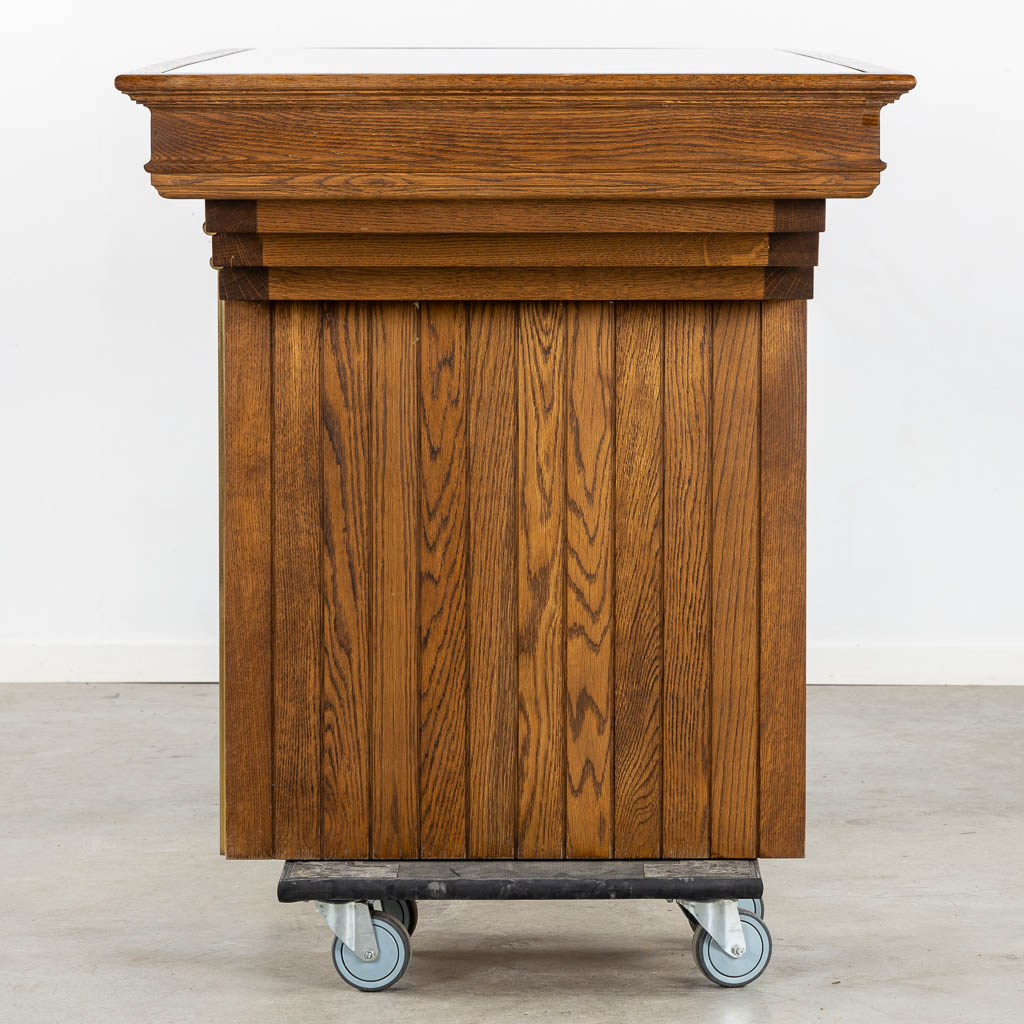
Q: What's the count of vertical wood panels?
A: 12